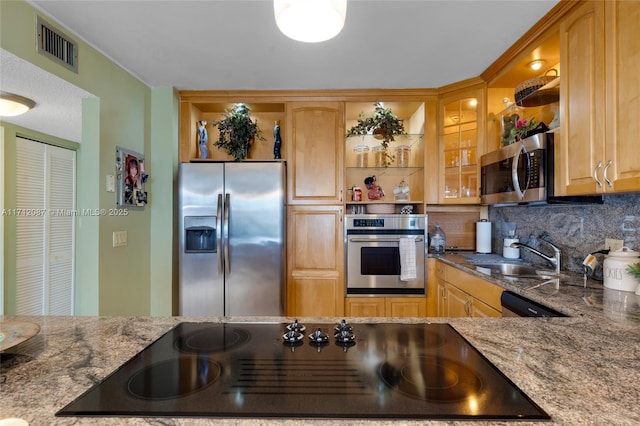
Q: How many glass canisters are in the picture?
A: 3